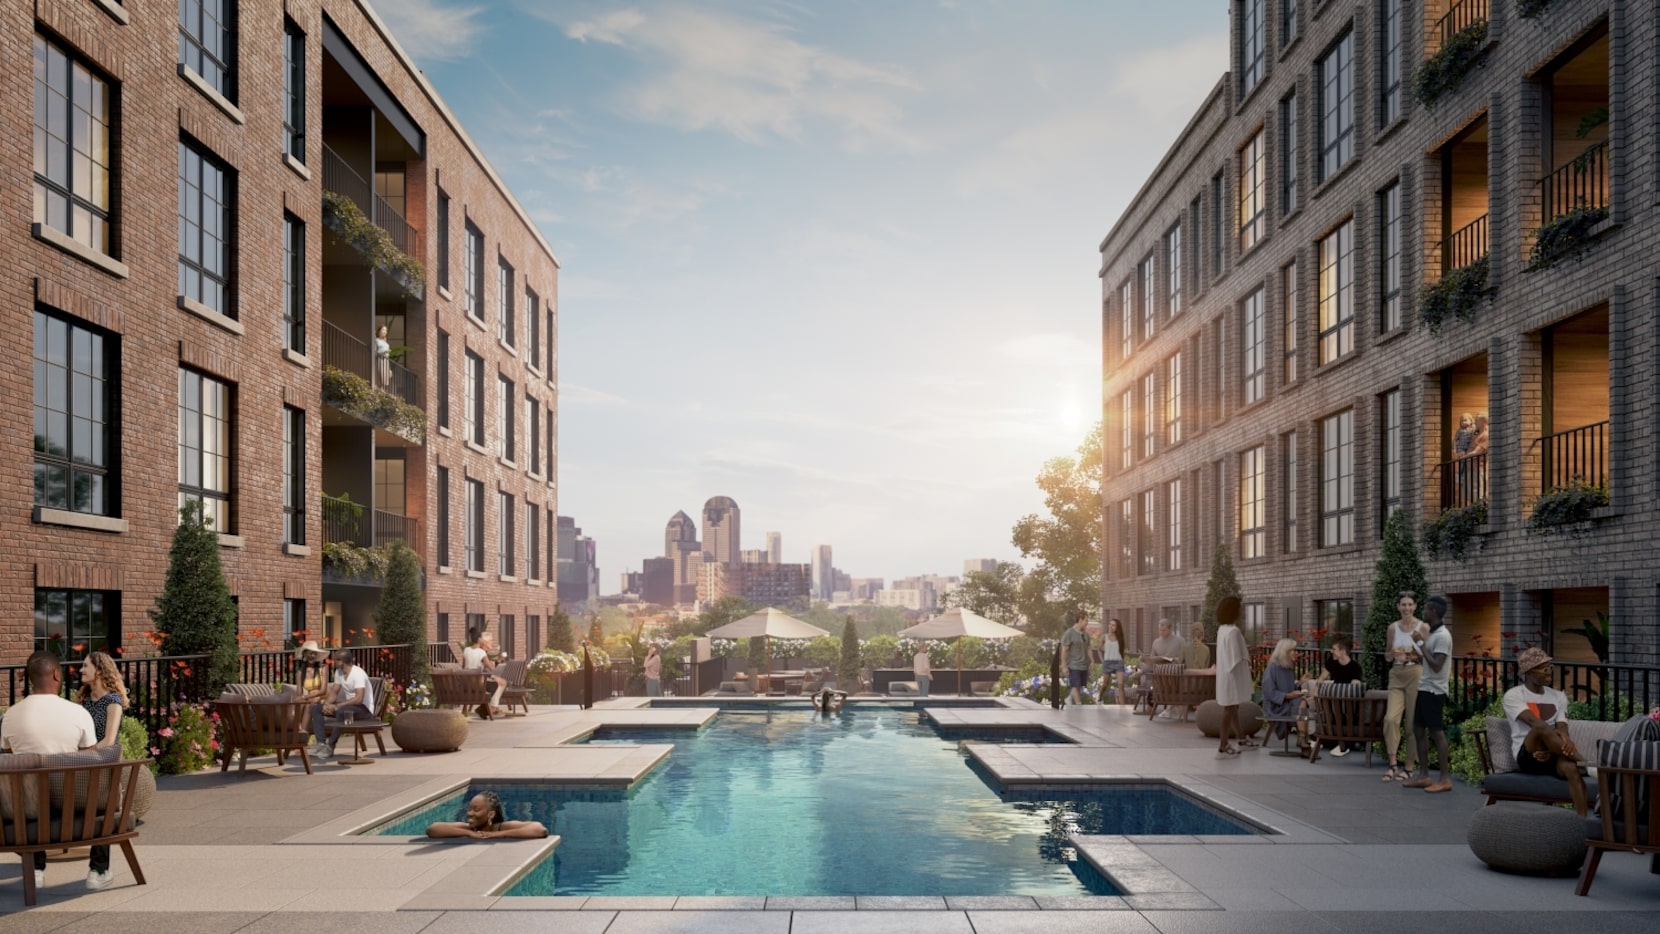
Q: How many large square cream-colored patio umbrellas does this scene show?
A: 2